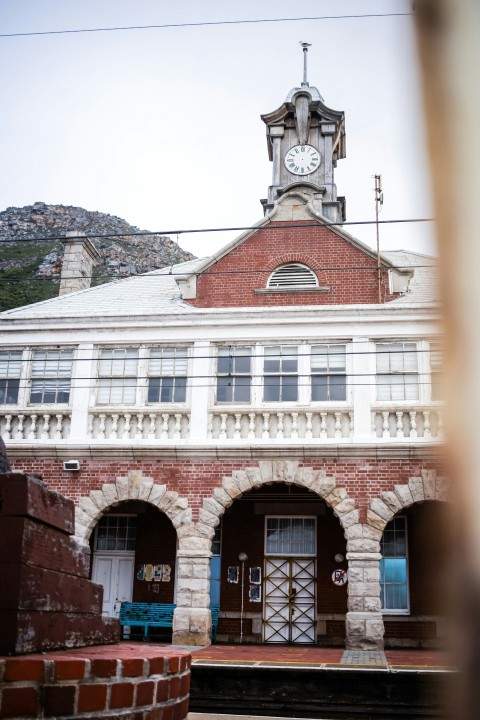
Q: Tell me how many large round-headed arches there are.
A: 3